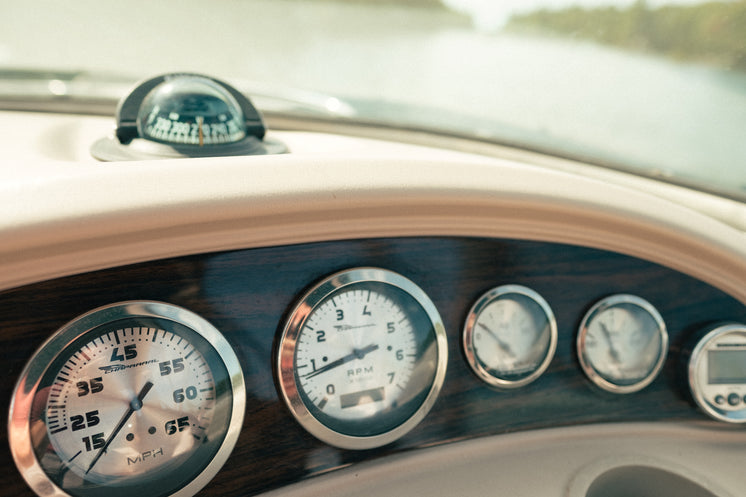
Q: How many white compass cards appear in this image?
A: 0